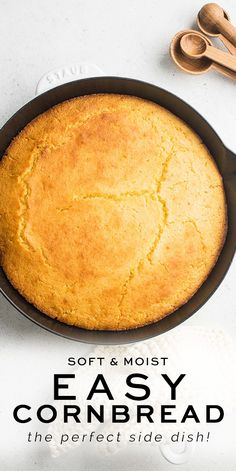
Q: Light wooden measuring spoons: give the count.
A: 4